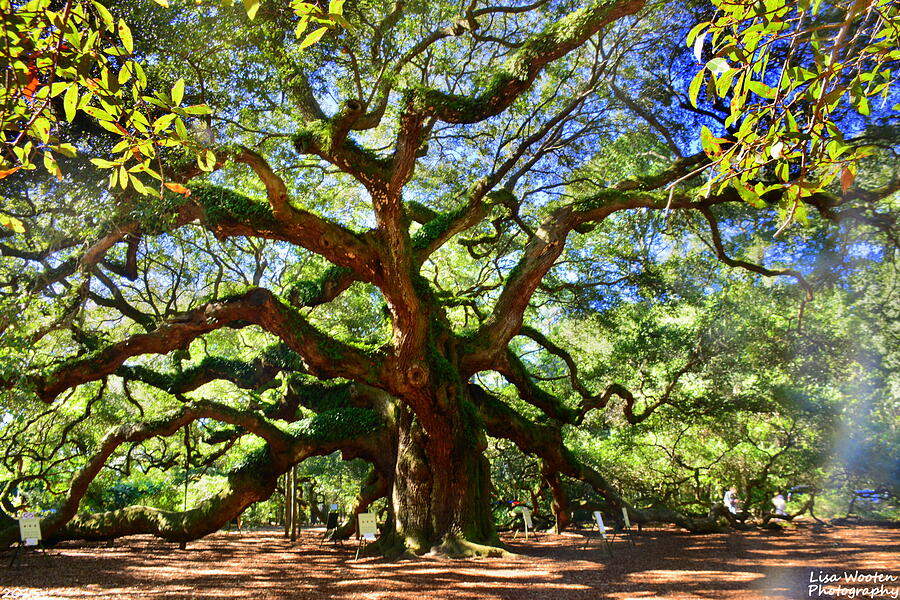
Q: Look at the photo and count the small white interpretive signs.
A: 5